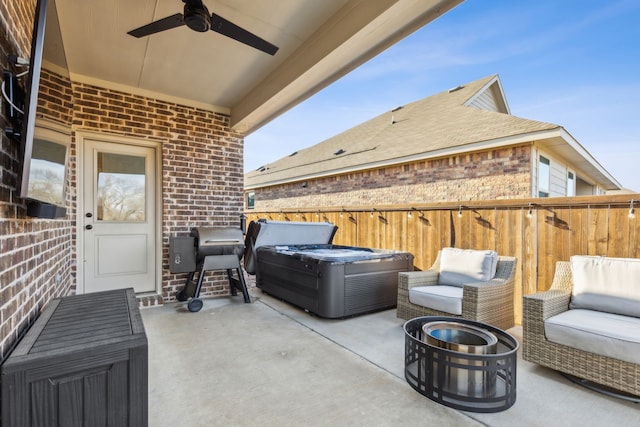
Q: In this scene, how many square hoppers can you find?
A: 1